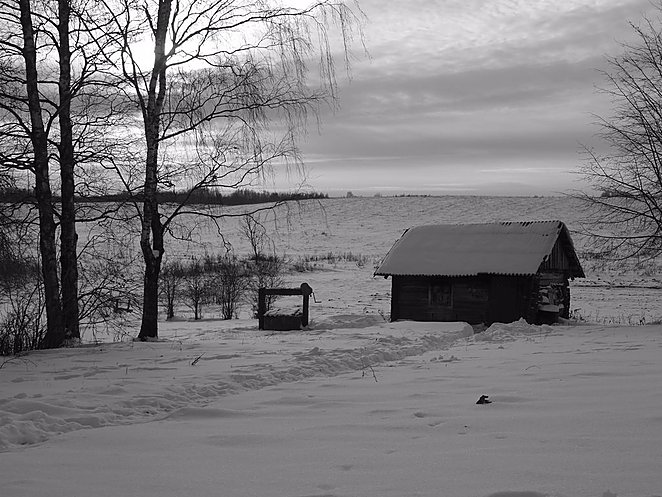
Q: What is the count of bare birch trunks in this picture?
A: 3